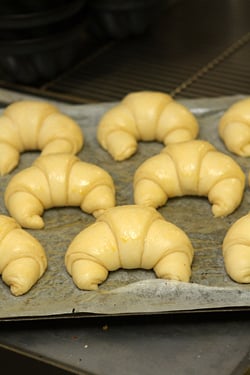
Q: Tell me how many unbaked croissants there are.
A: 8